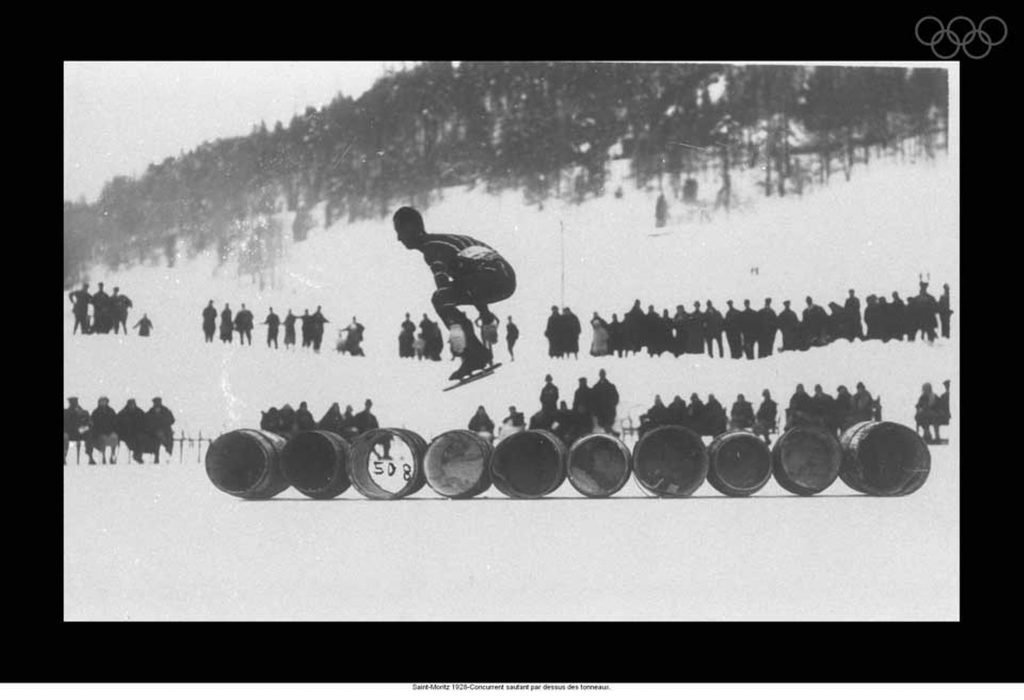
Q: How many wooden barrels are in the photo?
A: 10